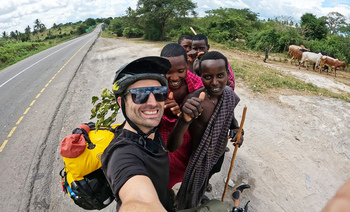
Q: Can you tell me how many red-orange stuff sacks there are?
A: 1